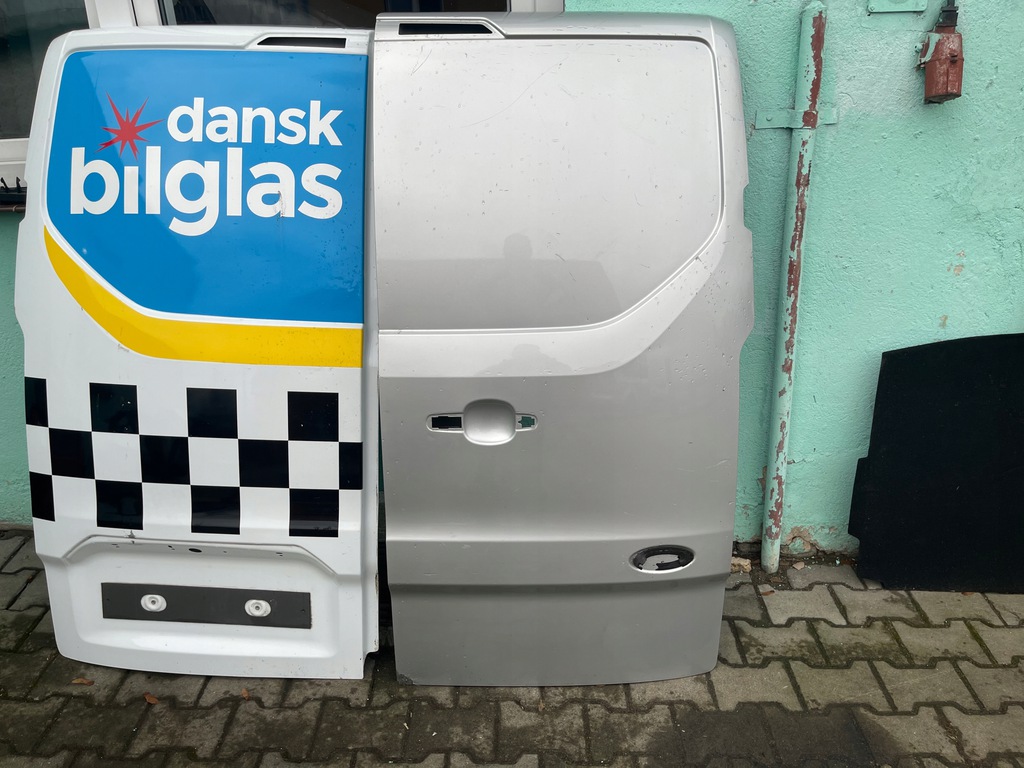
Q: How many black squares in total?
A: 12